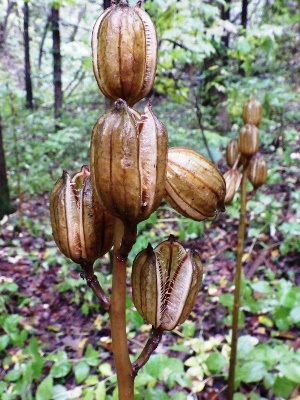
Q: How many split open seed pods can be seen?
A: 4